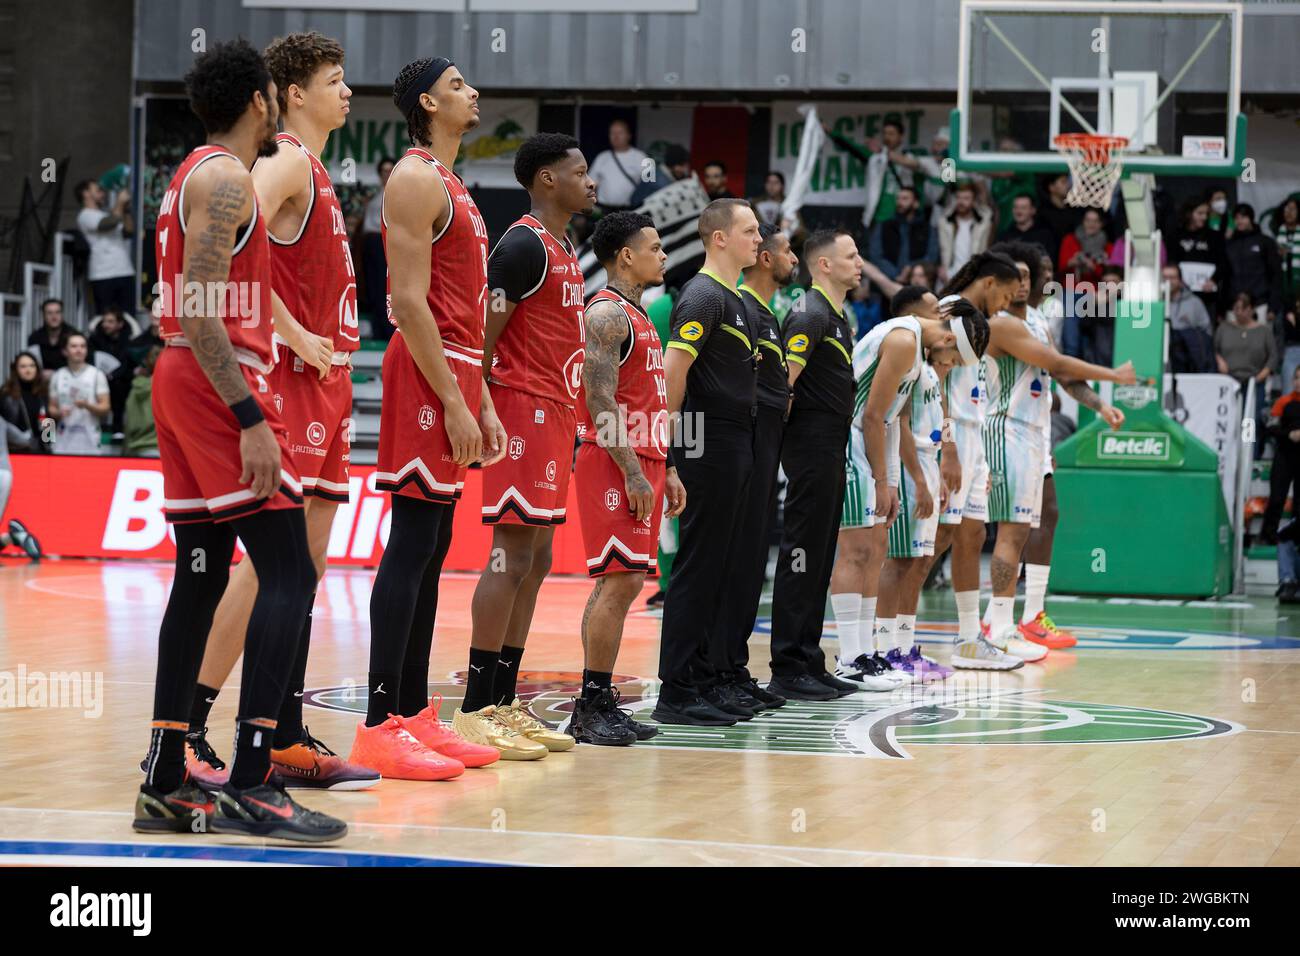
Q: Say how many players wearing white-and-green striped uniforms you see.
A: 5